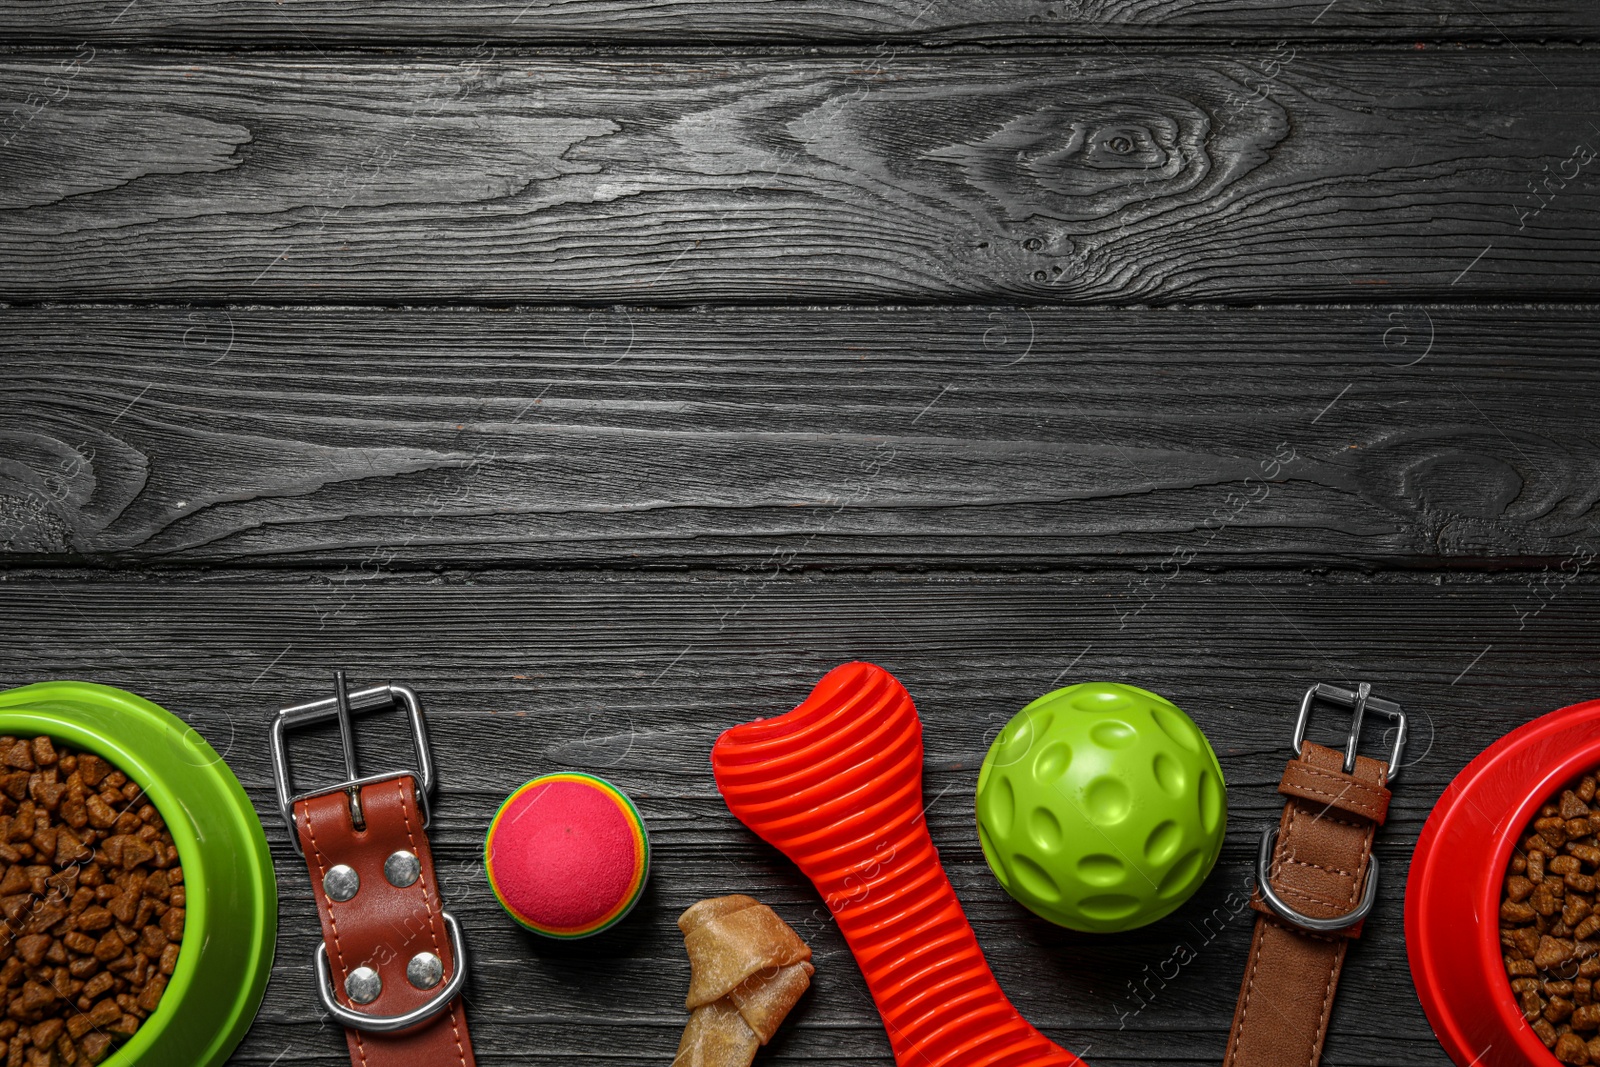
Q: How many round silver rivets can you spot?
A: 4